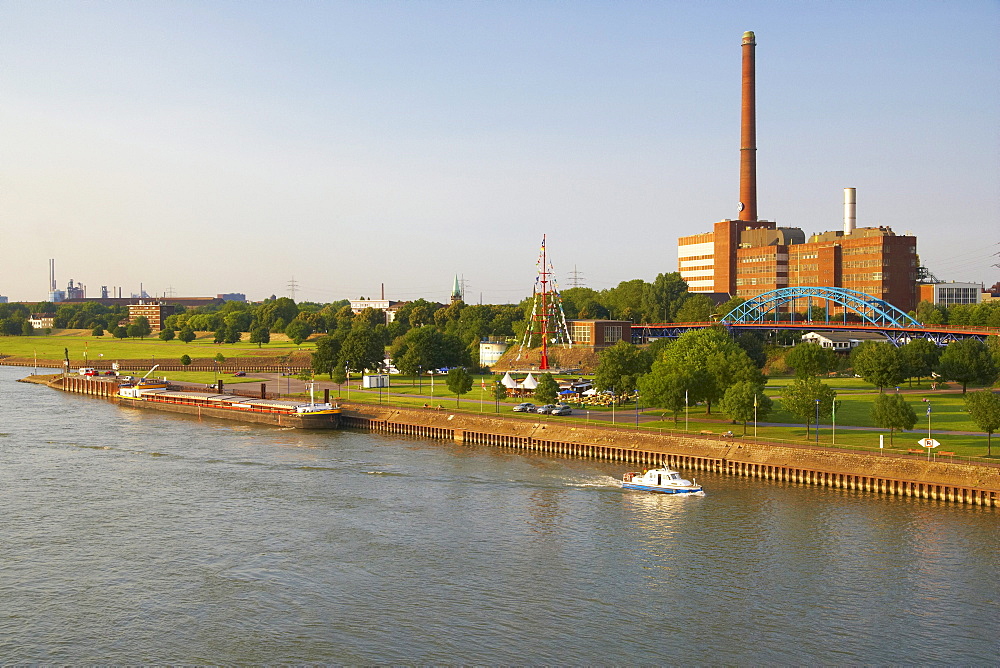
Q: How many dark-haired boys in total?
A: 0